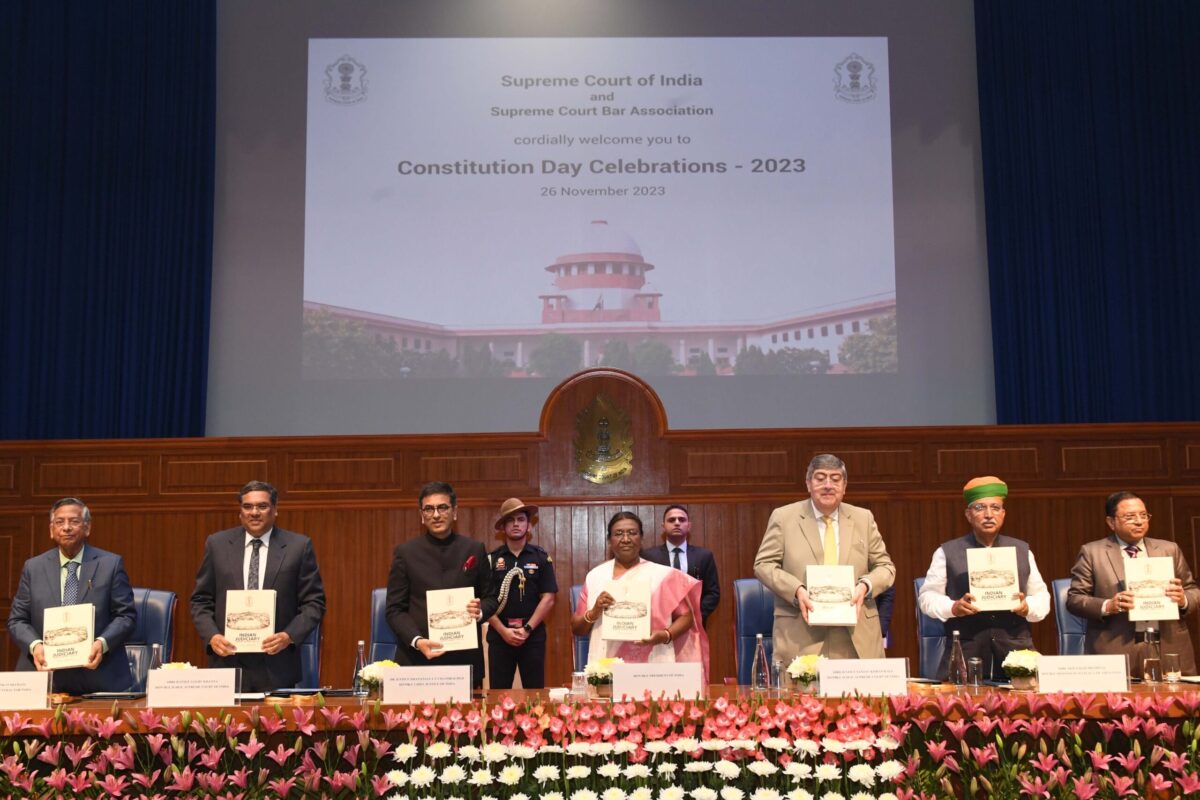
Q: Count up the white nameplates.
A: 6